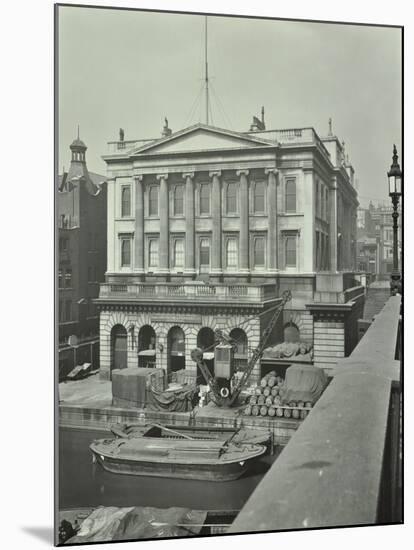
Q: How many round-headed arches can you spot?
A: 6